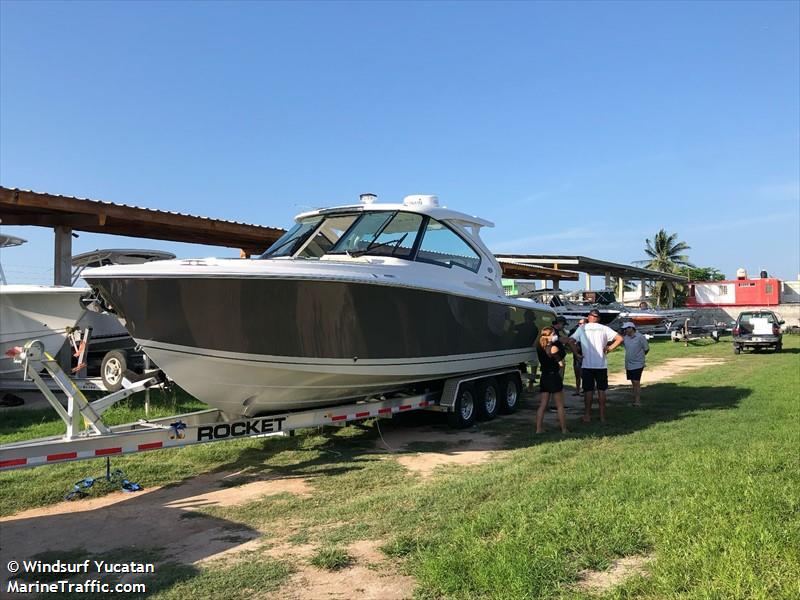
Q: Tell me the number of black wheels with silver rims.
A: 4